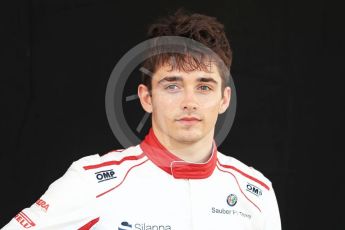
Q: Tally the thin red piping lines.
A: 2